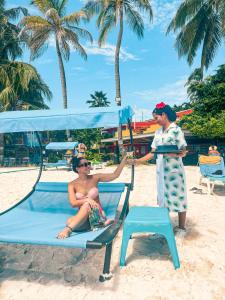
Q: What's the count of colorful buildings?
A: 1